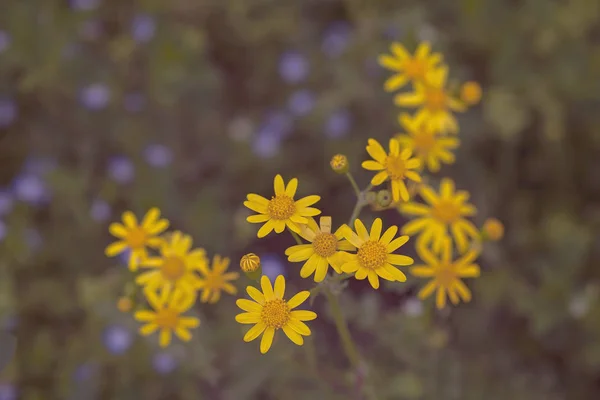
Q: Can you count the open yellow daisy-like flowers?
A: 14